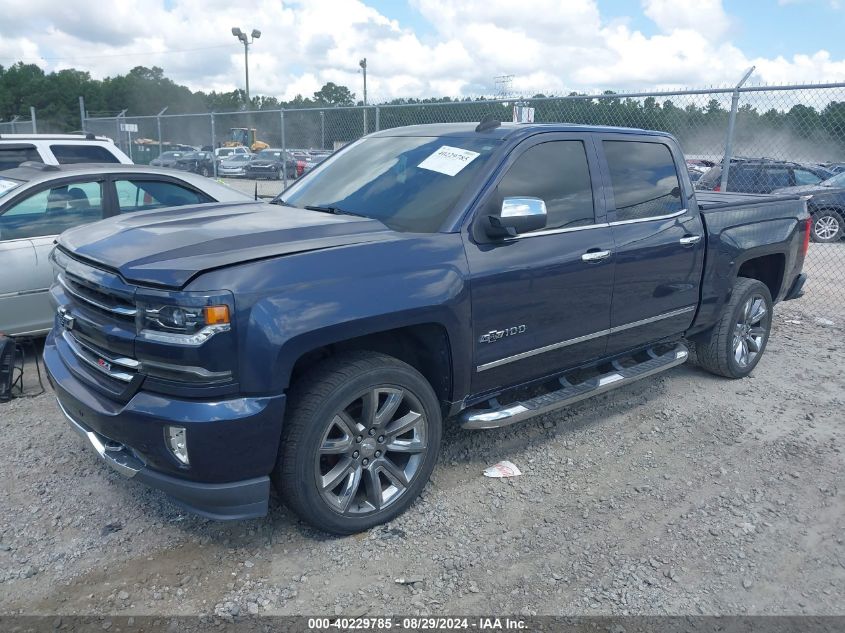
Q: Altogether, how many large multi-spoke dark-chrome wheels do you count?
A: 2